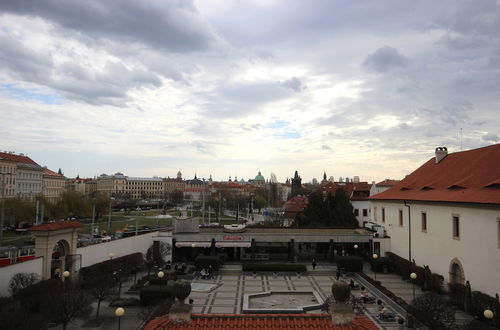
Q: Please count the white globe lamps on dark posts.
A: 9